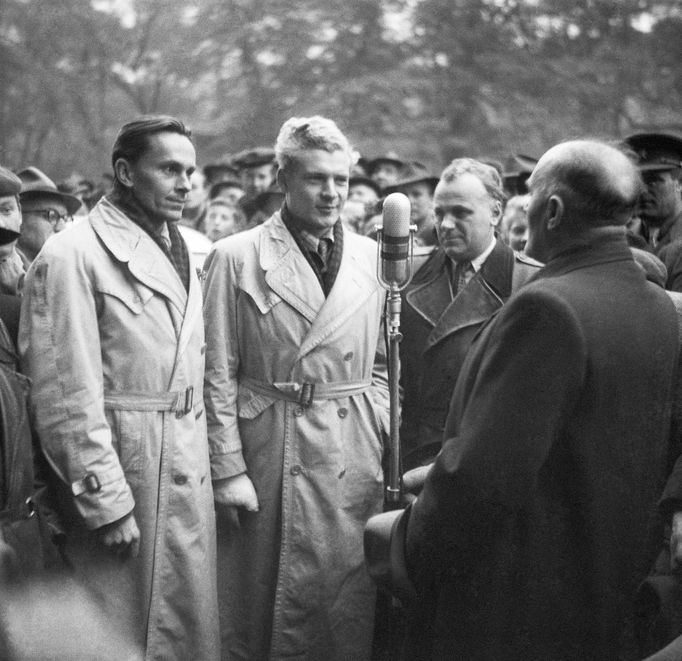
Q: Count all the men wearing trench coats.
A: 2